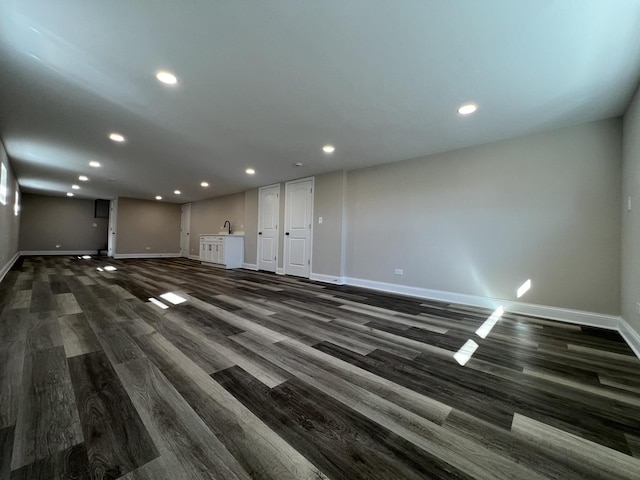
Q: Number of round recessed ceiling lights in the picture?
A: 12